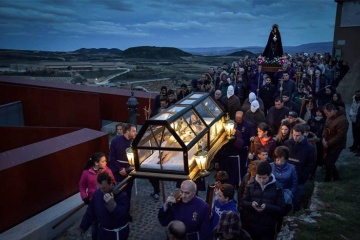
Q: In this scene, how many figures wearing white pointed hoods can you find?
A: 3